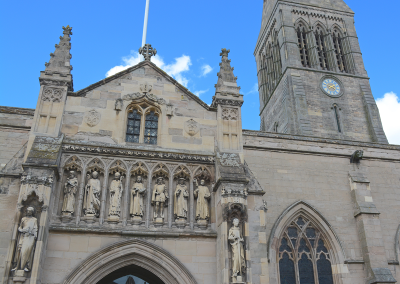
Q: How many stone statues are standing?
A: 9